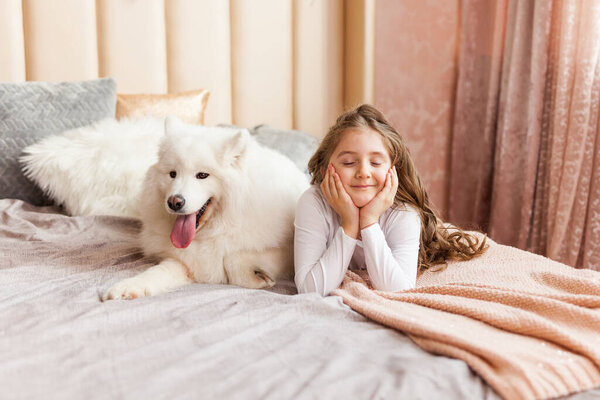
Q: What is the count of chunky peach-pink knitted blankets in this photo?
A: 1